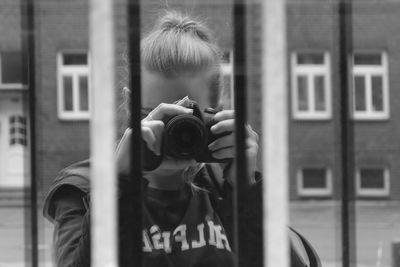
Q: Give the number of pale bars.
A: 2